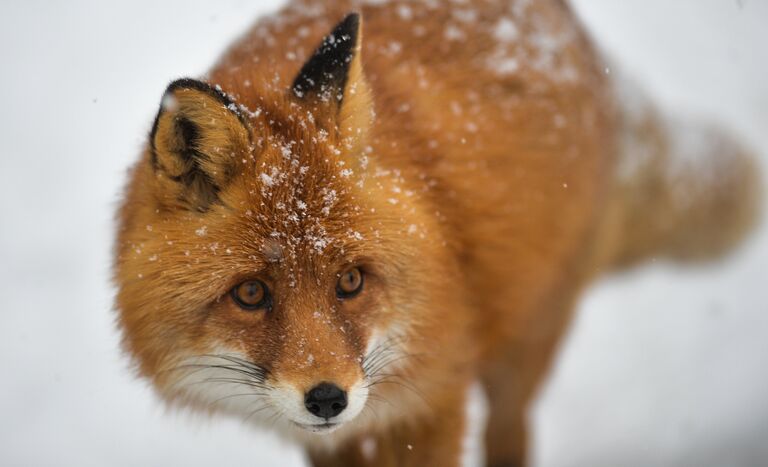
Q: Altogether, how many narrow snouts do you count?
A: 1